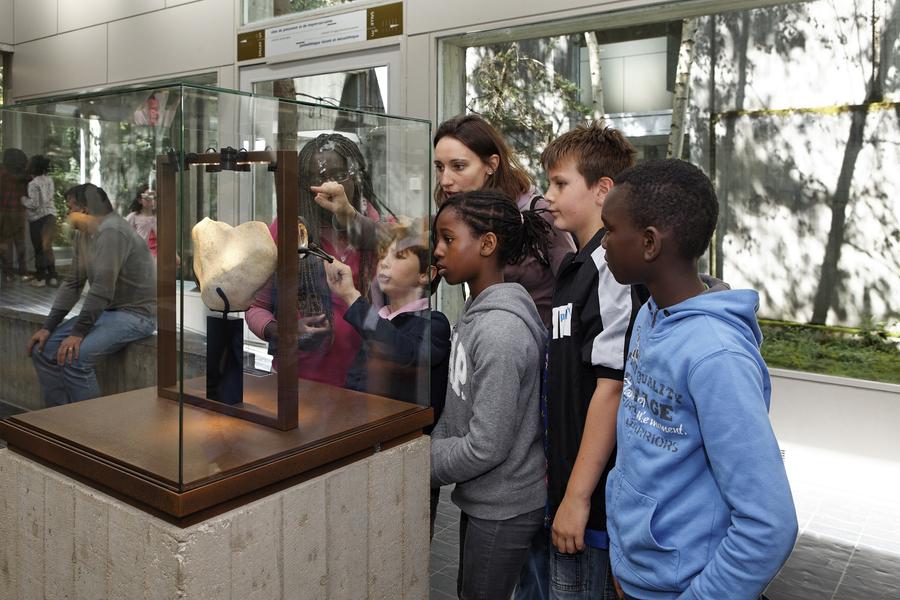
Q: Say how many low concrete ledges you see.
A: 1